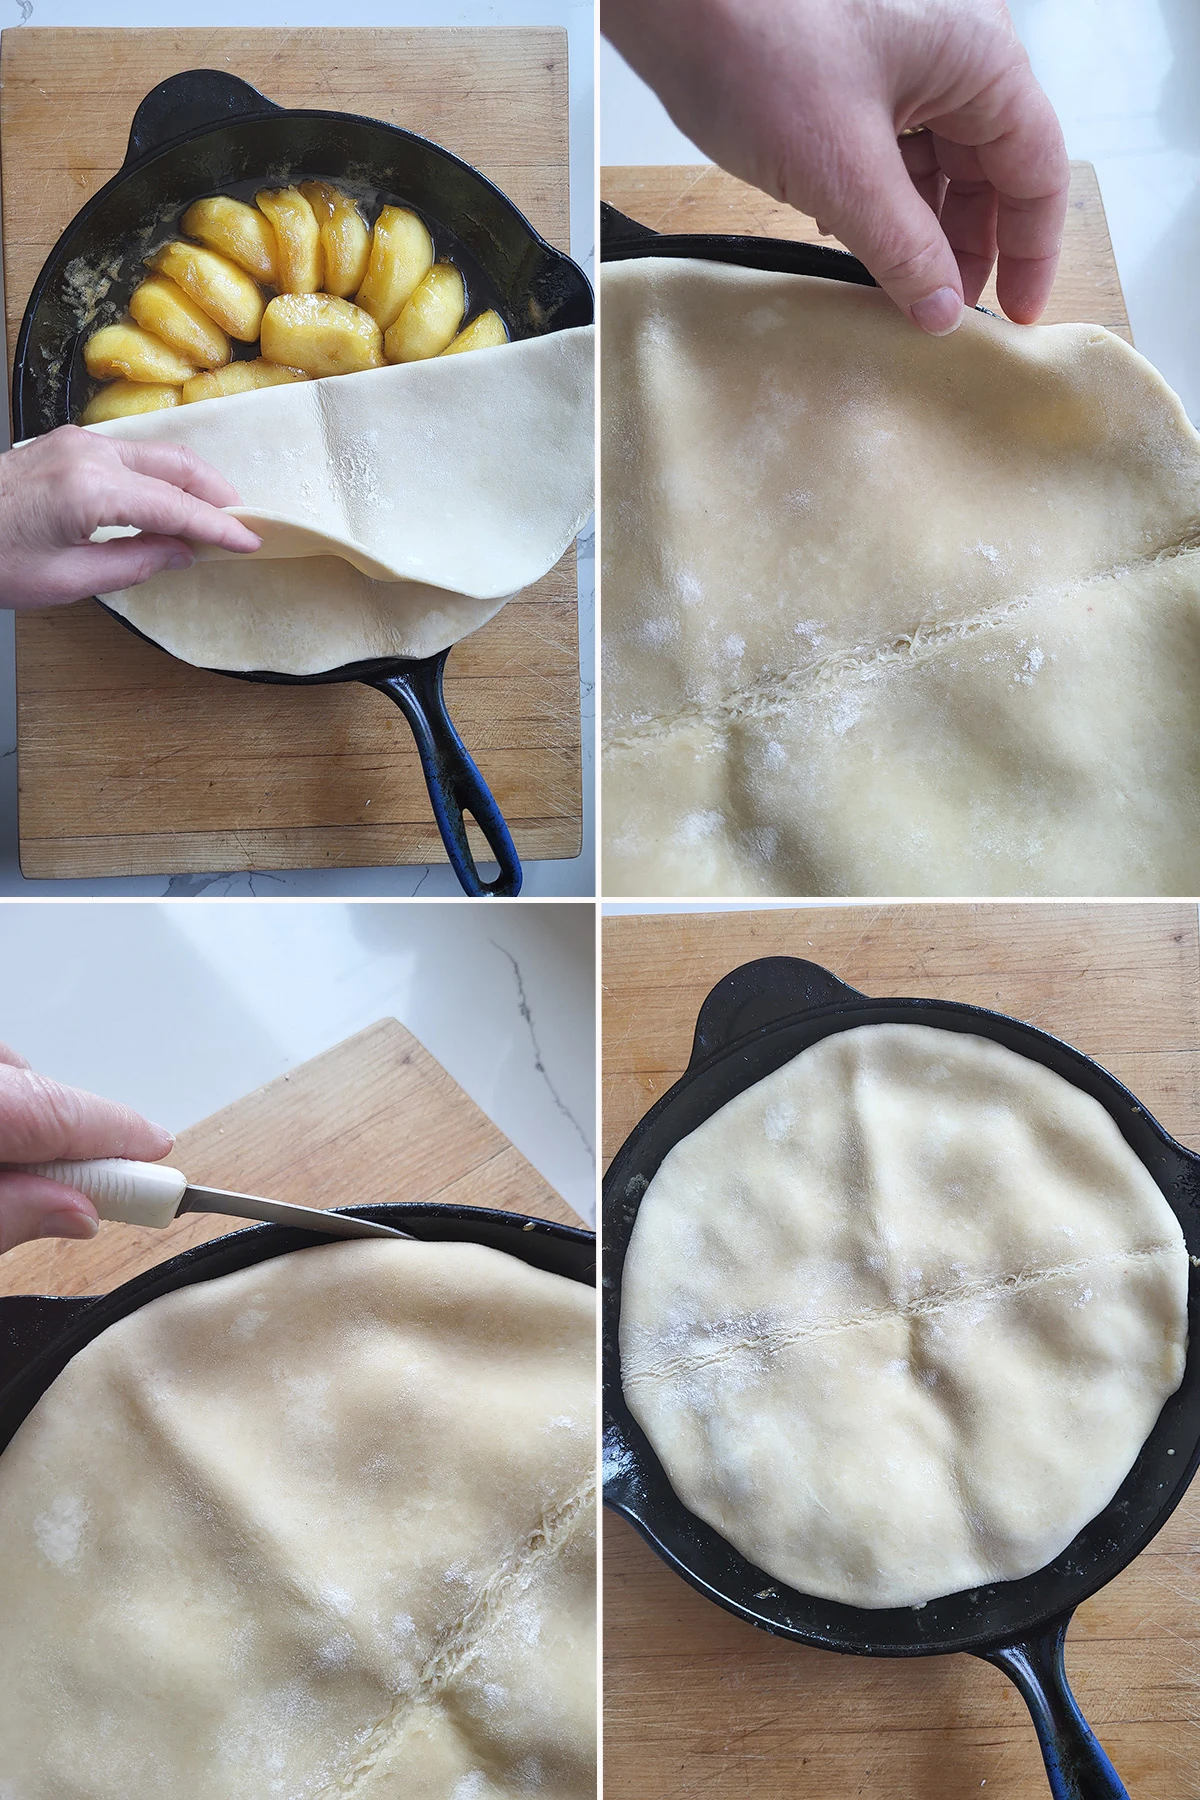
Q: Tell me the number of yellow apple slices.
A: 12